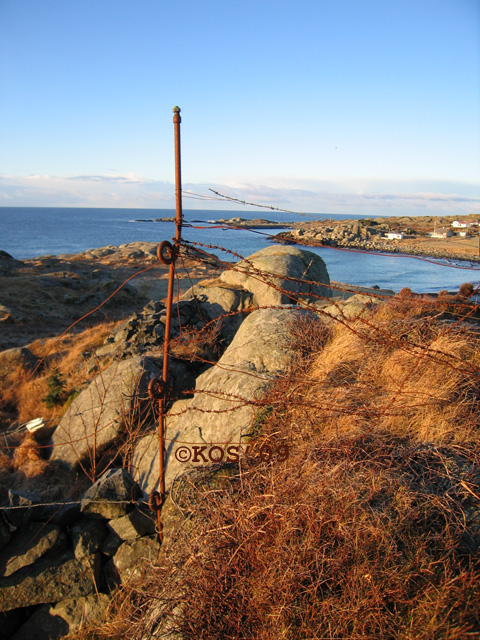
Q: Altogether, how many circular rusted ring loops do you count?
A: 3